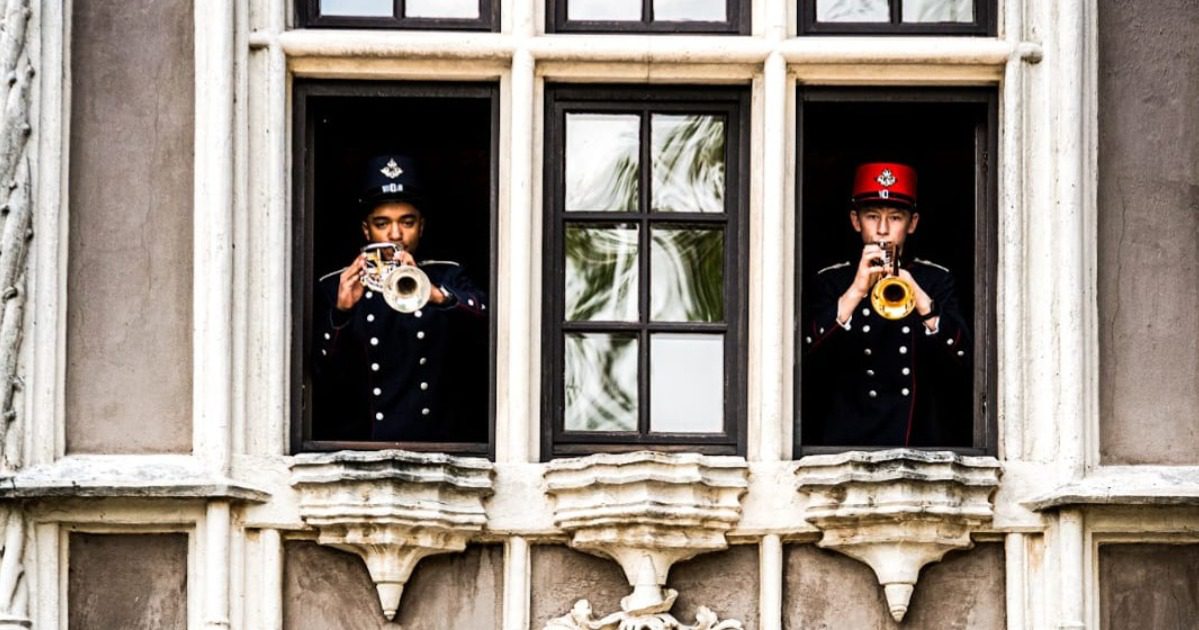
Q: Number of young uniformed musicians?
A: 2